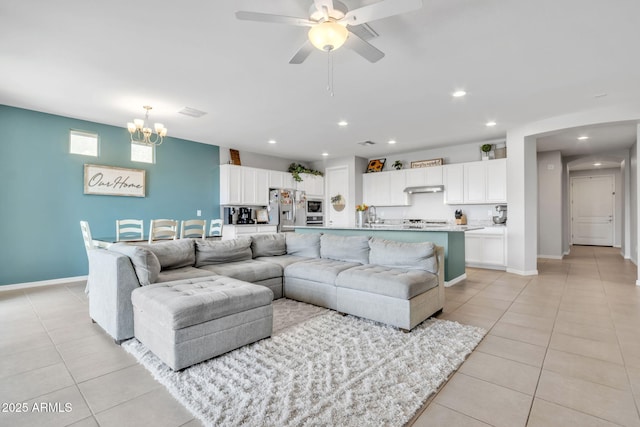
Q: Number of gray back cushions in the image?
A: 7